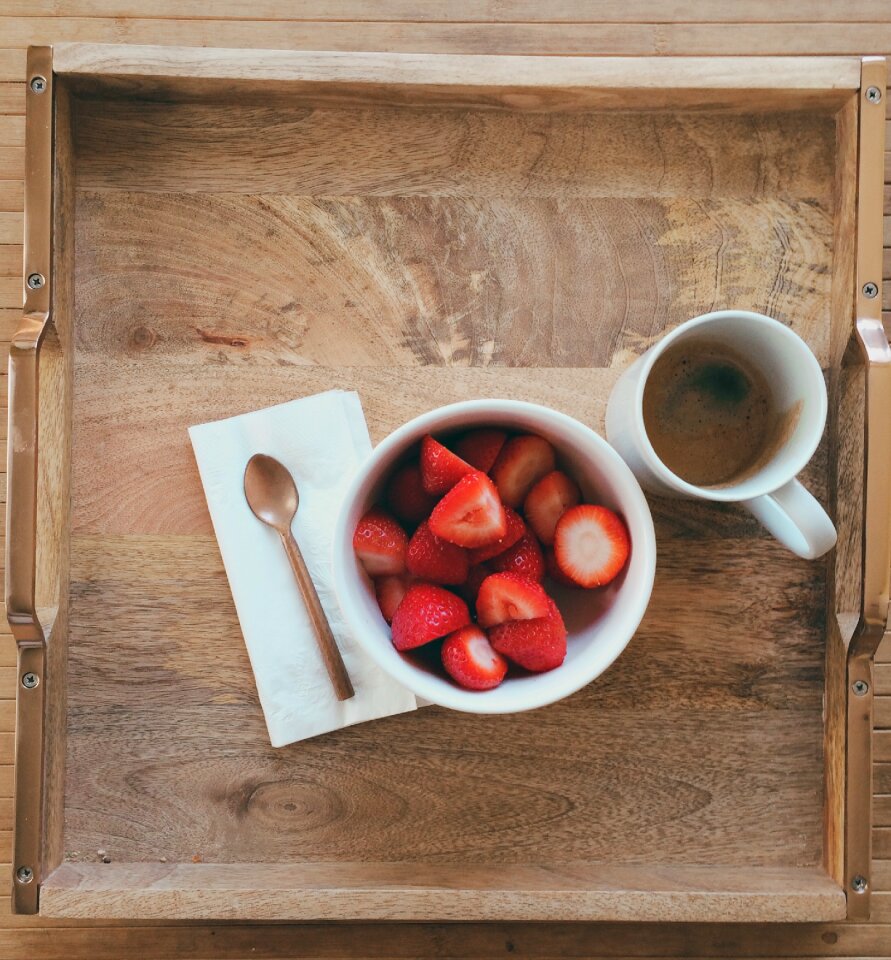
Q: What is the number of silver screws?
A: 8